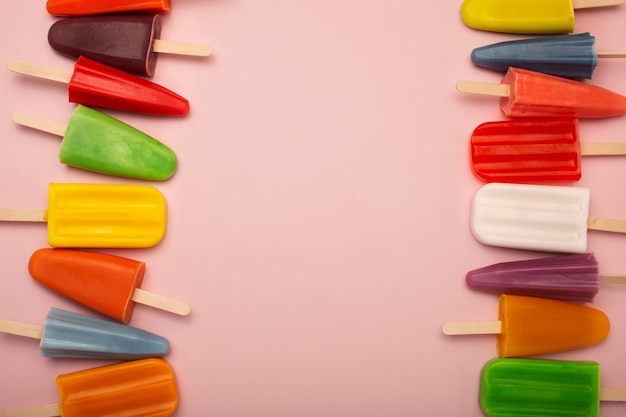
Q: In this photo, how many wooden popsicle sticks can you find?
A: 15